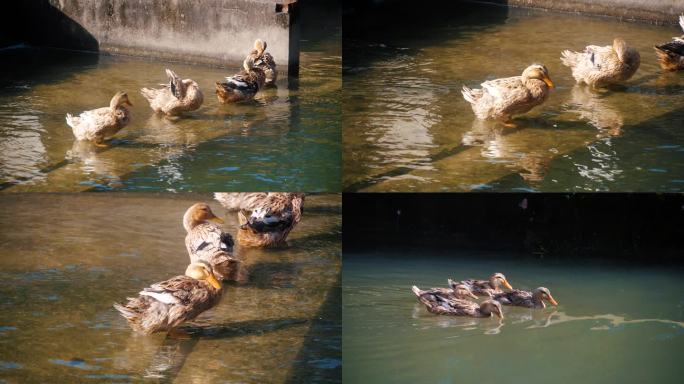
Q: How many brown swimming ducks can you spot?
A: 4